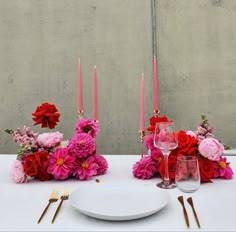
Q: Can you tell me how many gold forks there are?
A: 2